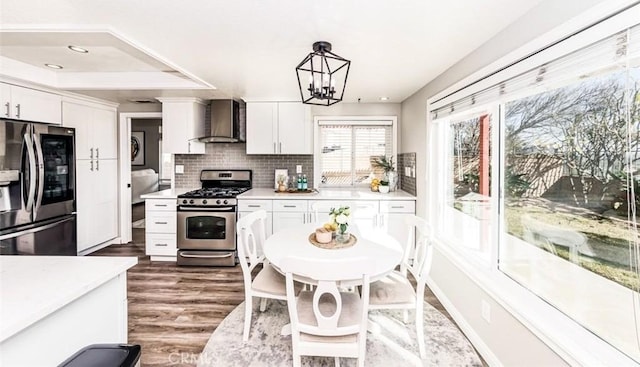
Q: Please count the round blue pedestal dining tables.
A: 0